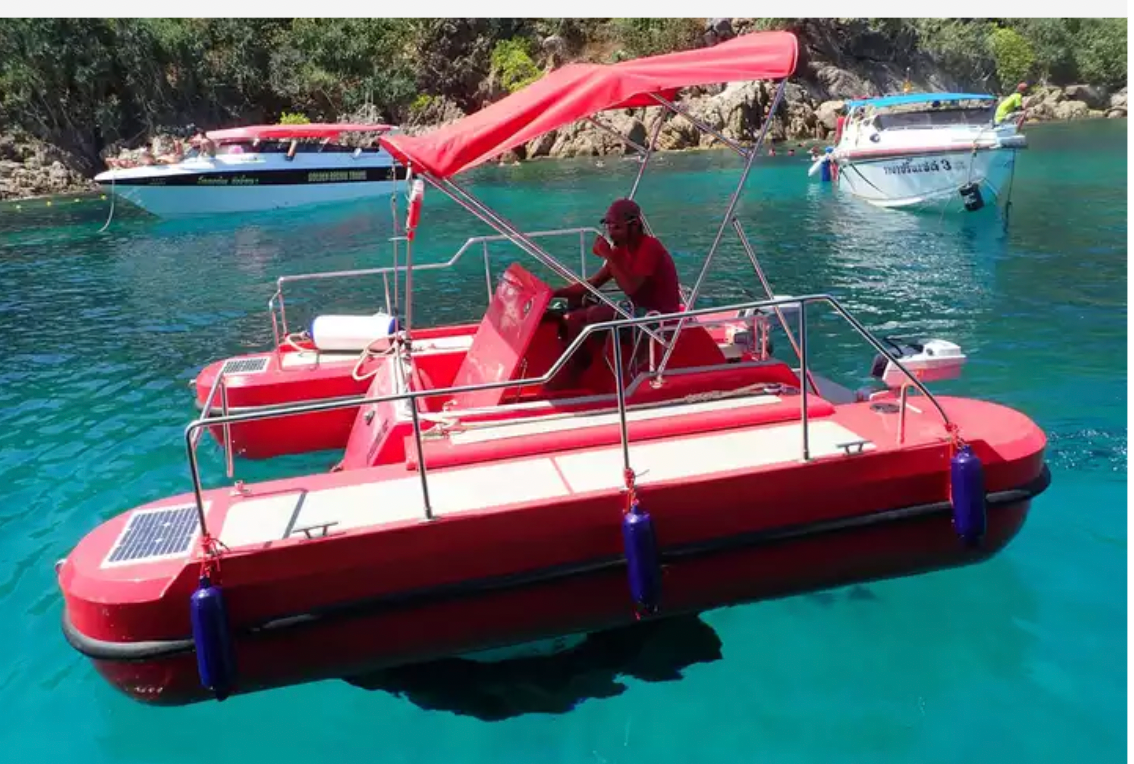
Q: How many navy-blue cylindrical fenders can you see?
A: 3